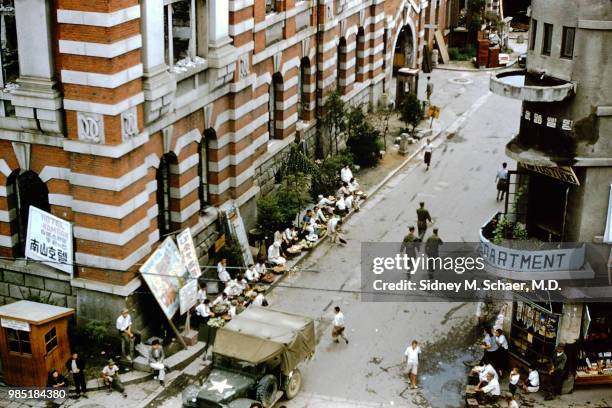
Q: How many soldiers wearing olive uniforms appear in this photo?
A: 3